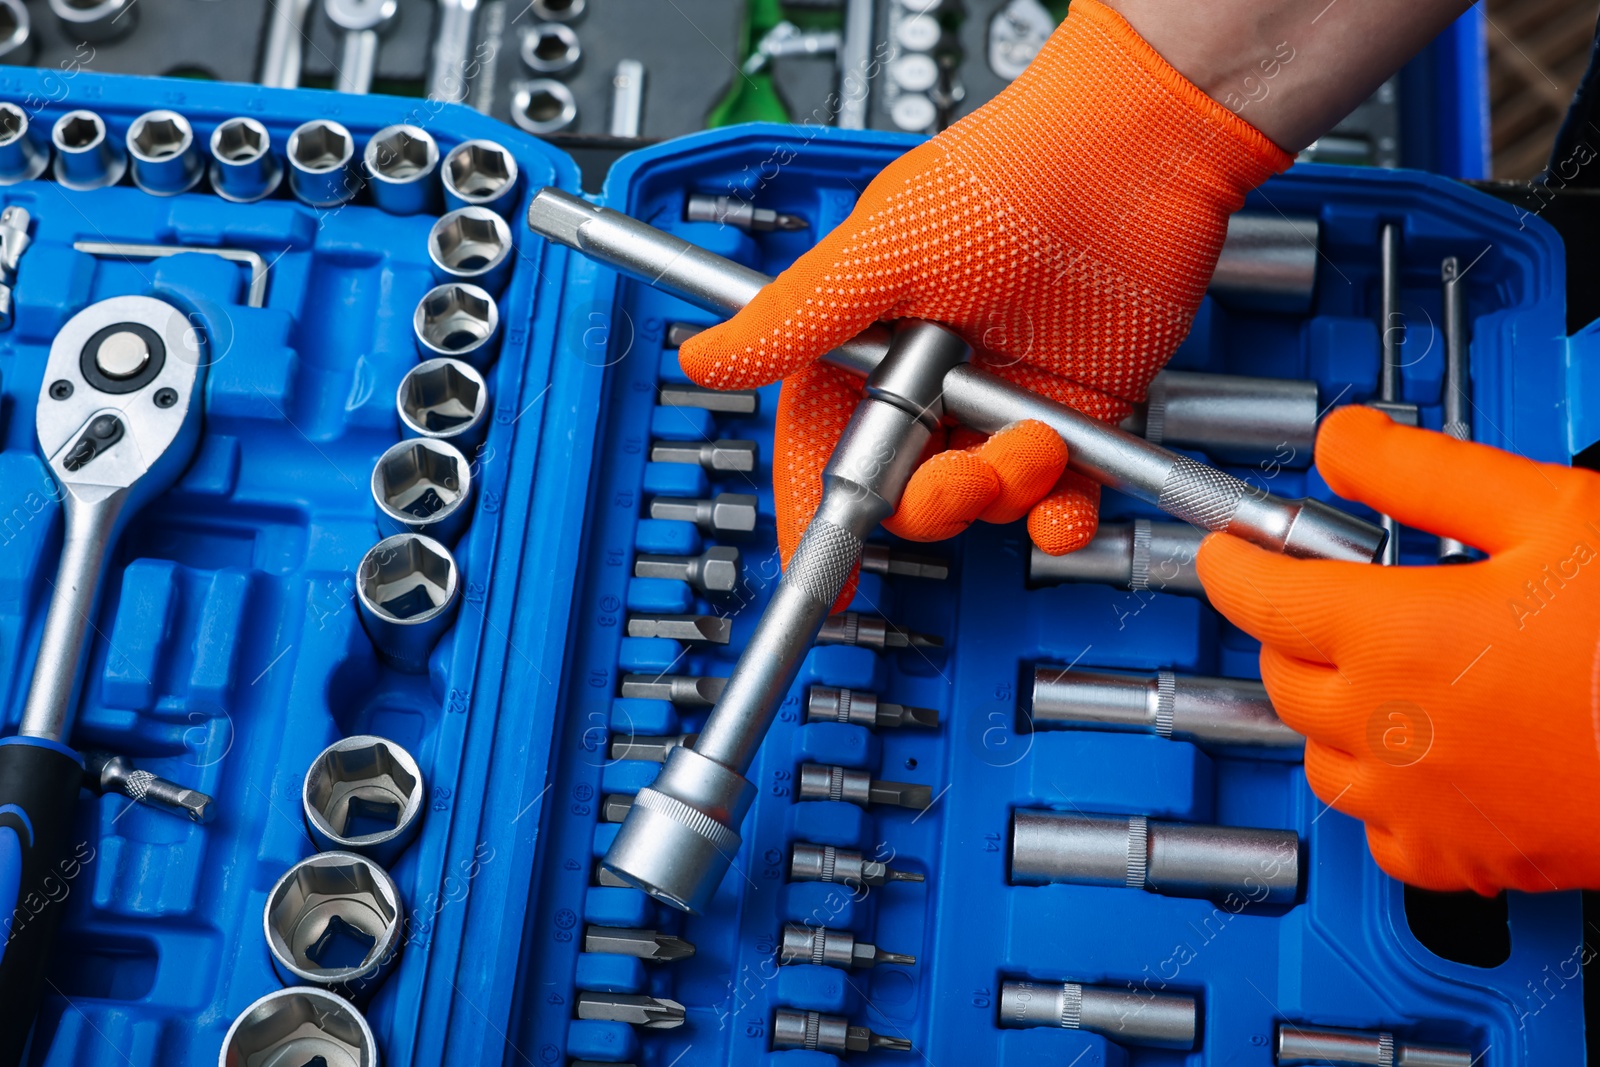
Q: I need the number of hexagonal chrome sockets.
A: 15